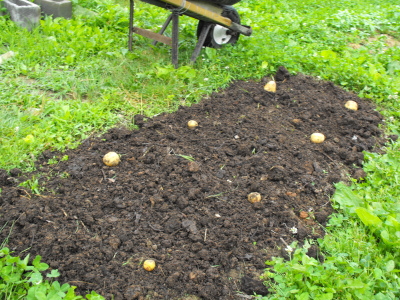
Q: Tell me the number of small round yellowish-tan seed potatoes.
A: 7